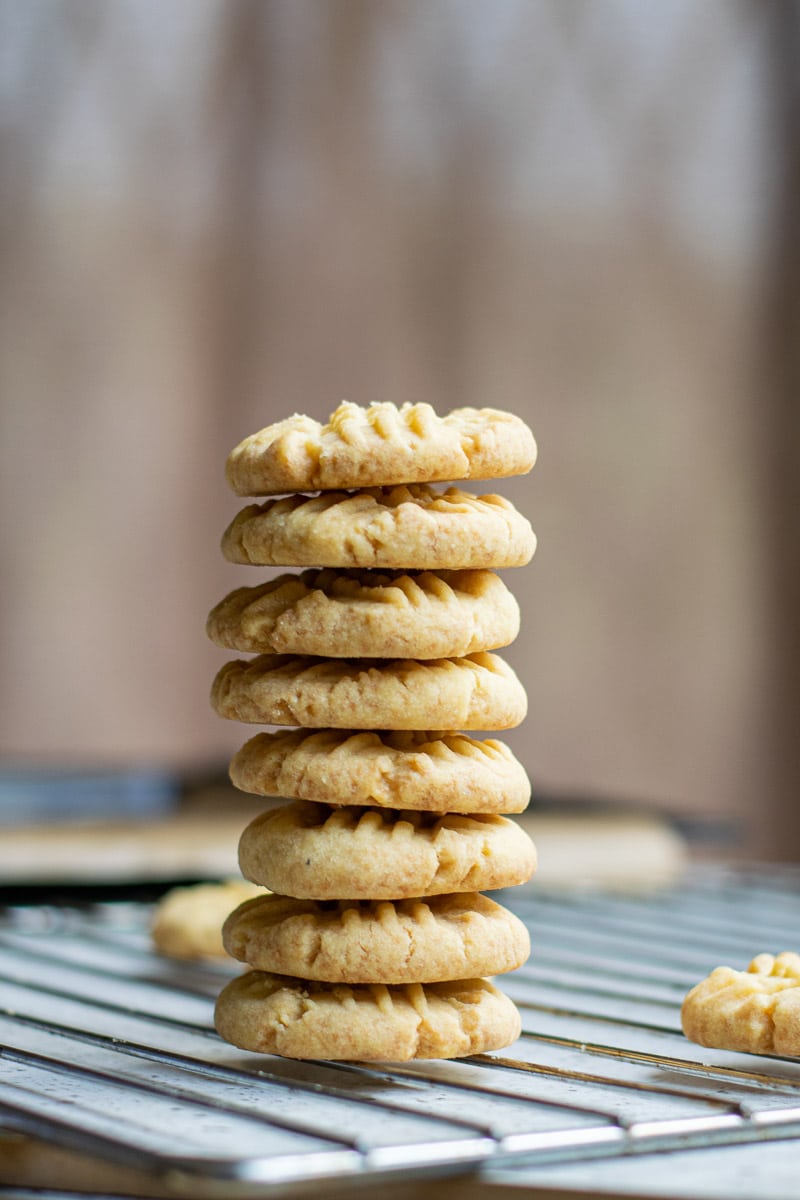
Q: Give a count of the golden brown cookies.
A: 10